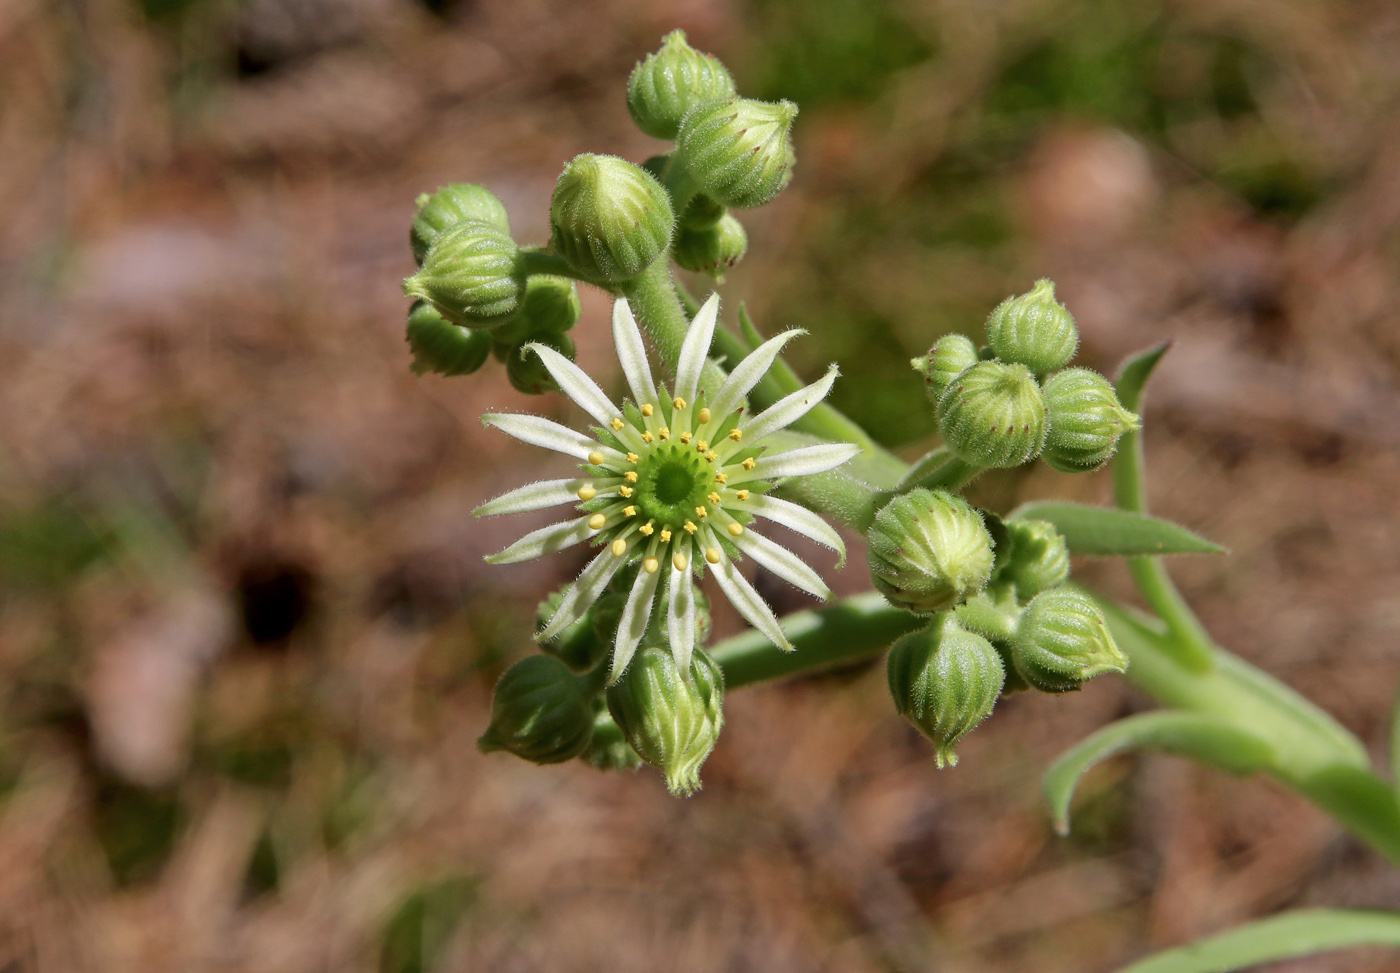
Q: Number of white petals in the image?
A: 15